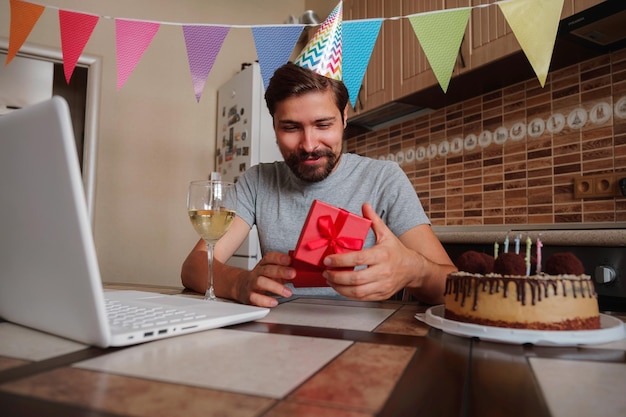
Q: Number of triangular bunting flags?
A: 8